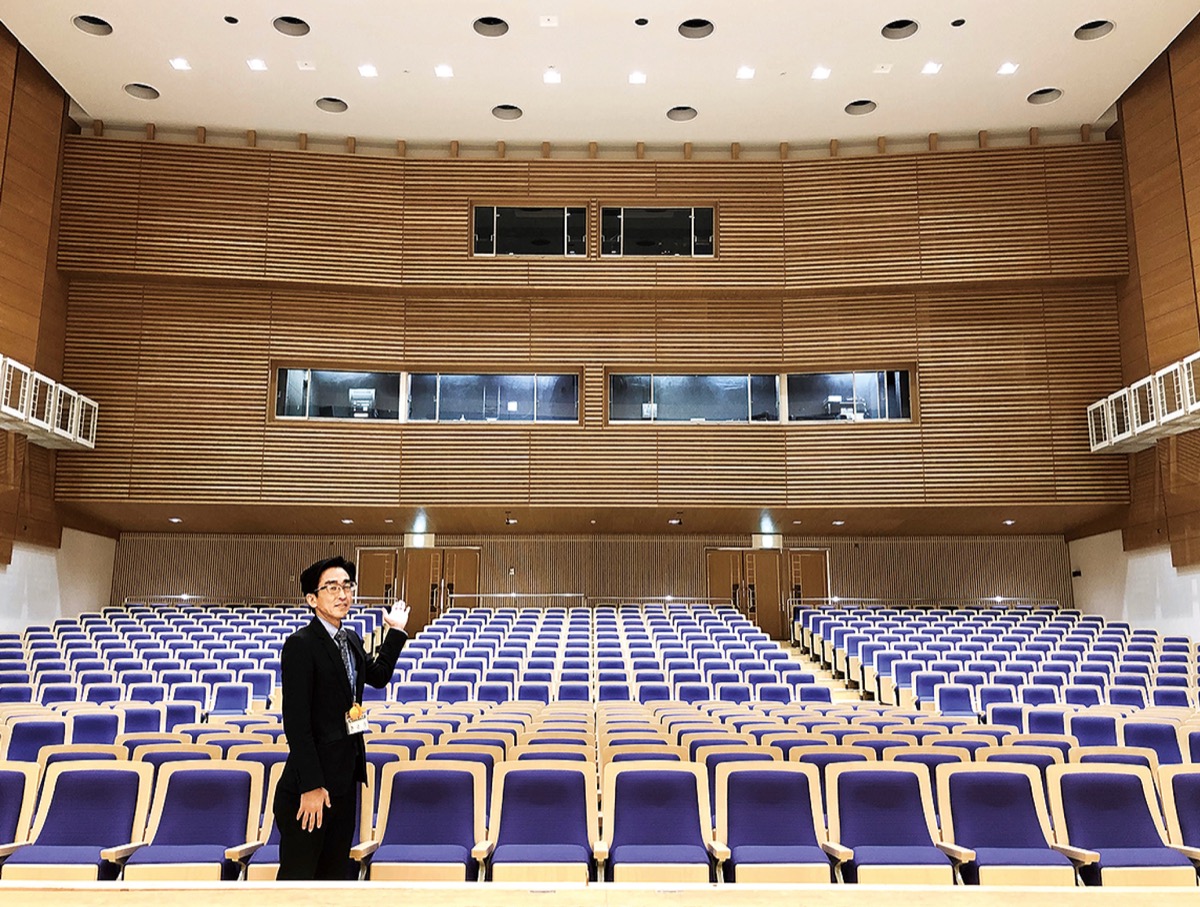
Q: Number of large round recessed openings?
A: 12